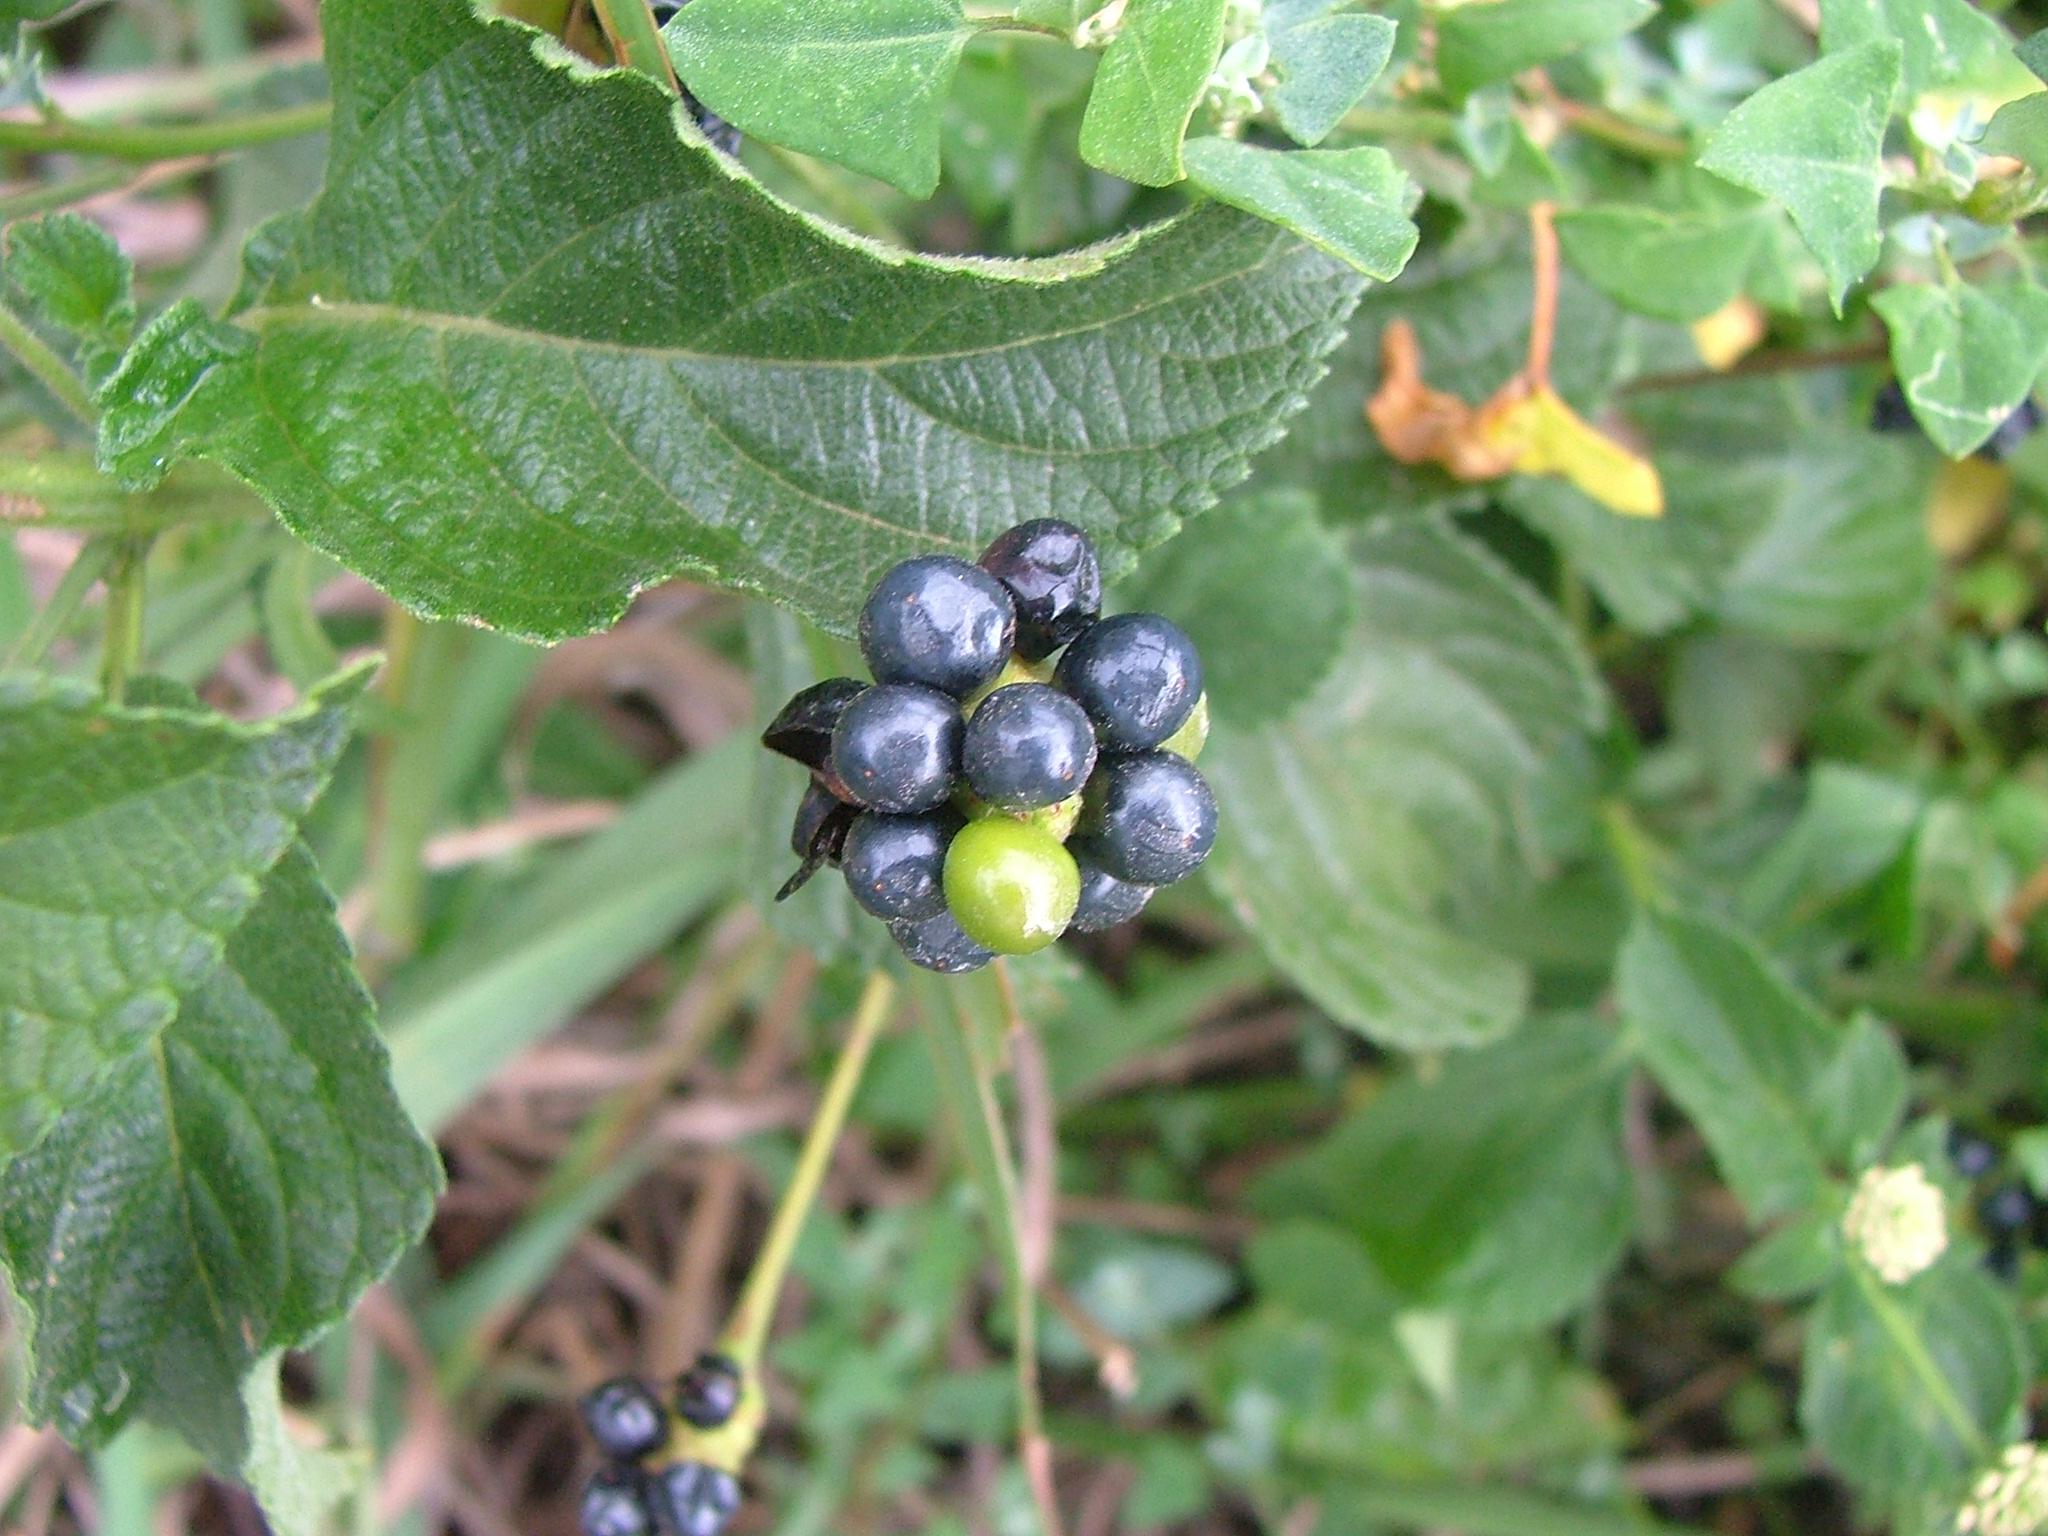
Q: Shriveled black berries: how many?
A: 3